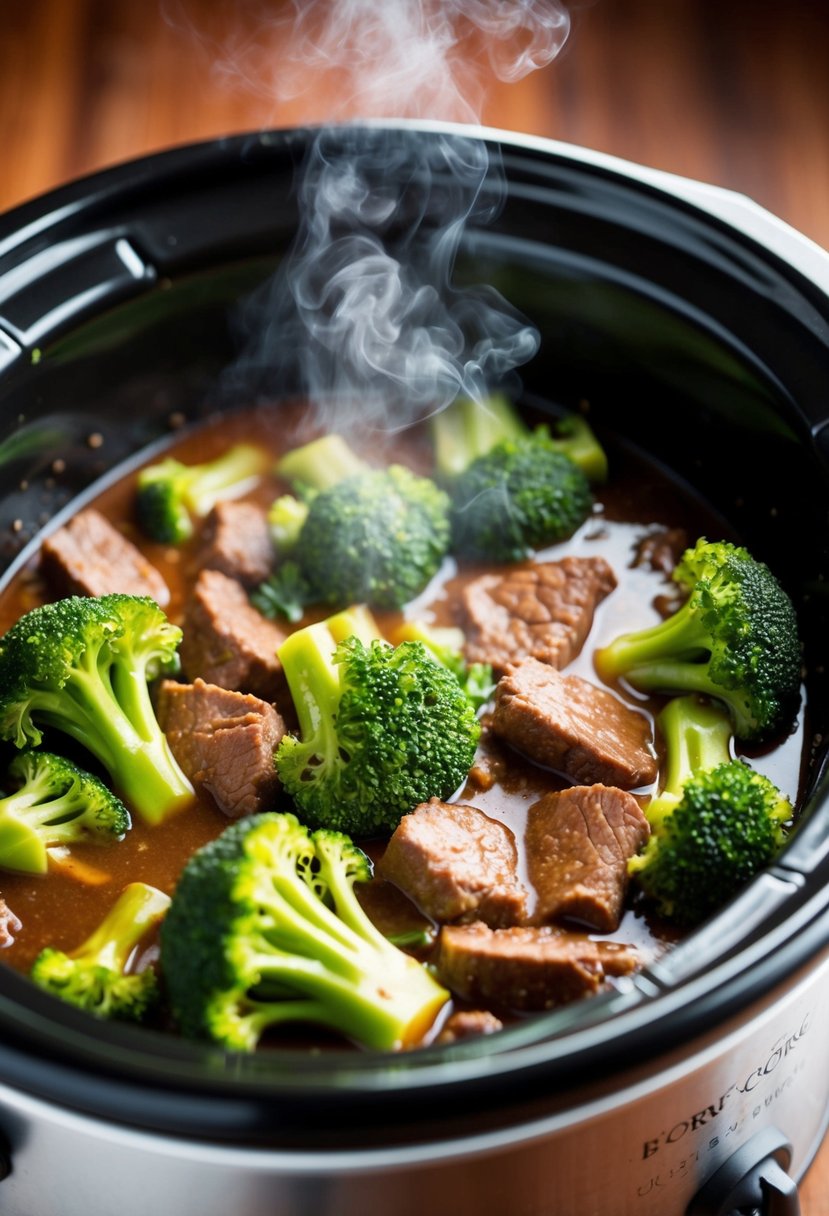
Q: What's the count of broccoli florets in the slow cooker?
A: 10